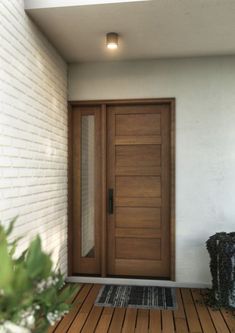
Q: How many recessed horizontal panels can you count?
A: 5